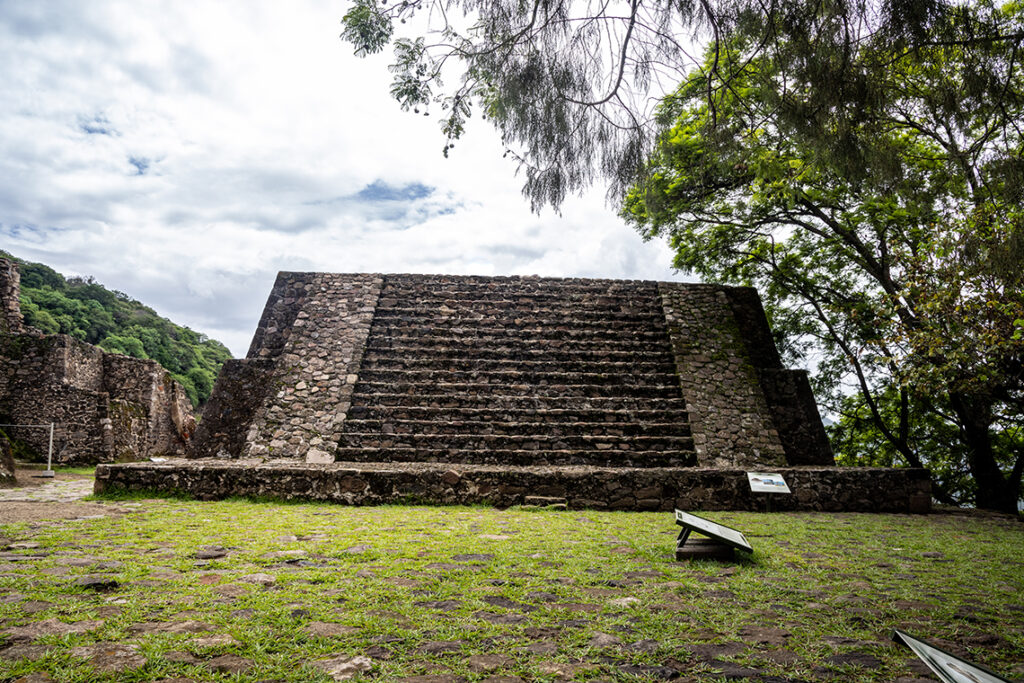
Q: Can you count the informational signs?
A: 3